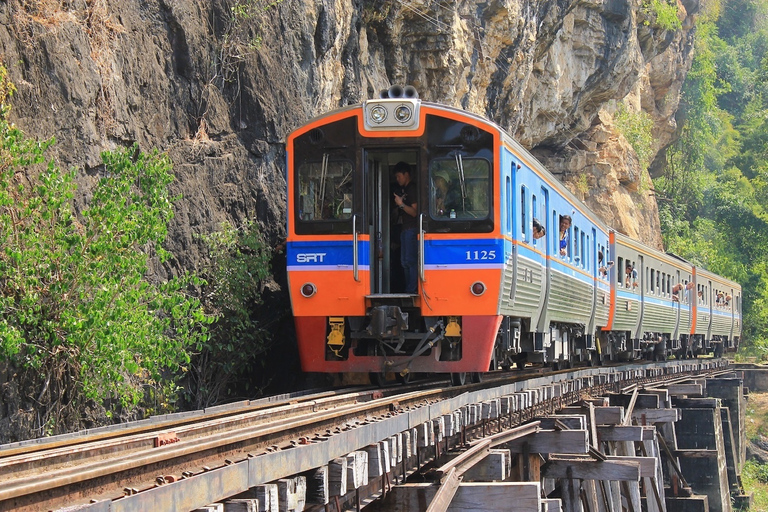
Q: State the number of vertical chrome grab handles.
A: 2